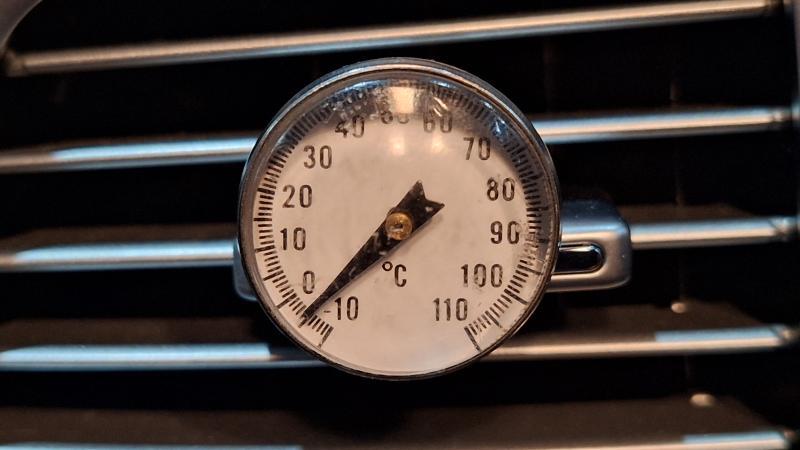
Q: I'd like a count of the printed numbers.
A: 13